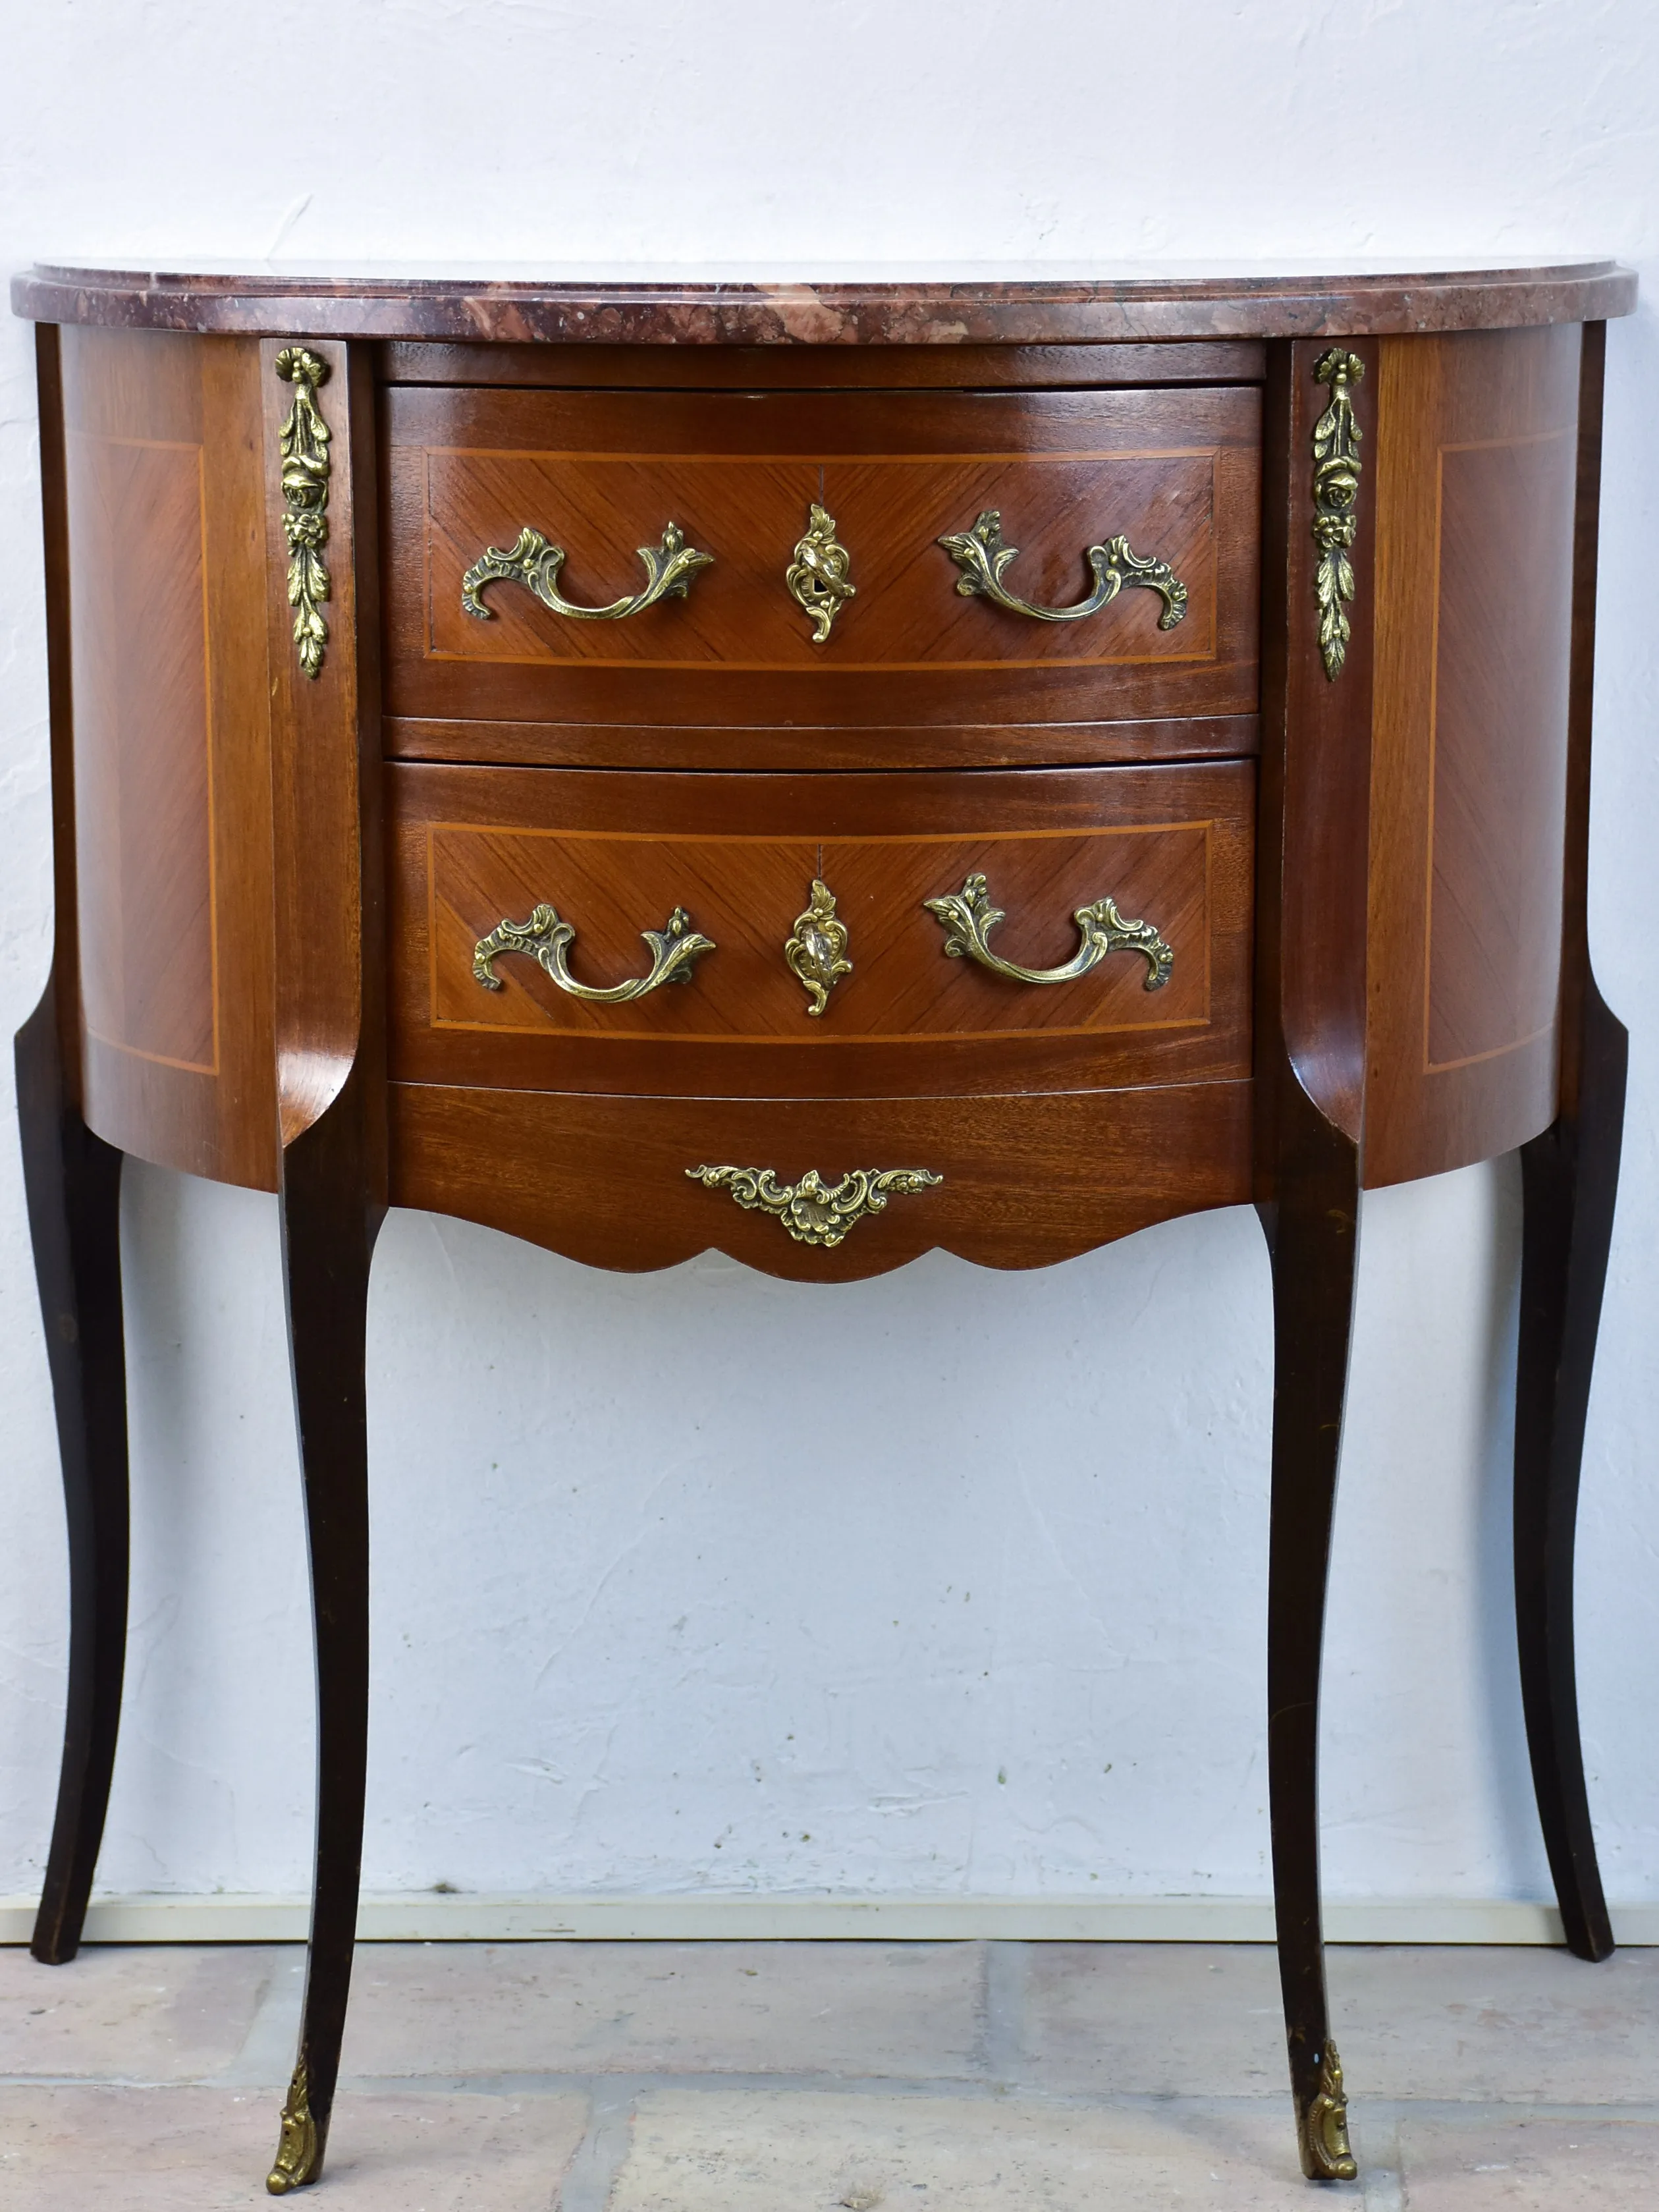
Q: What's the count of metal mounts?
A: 11